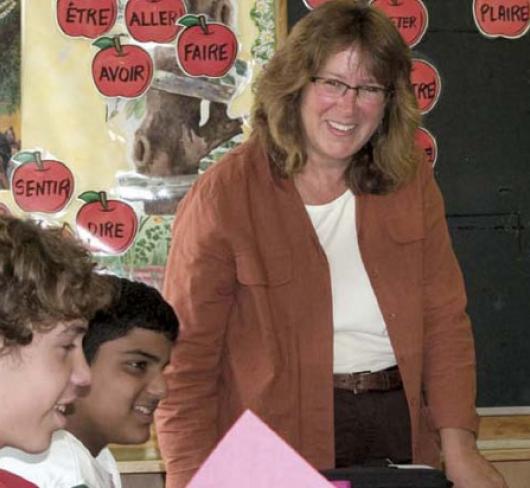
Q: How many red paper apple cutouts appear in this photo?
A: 11